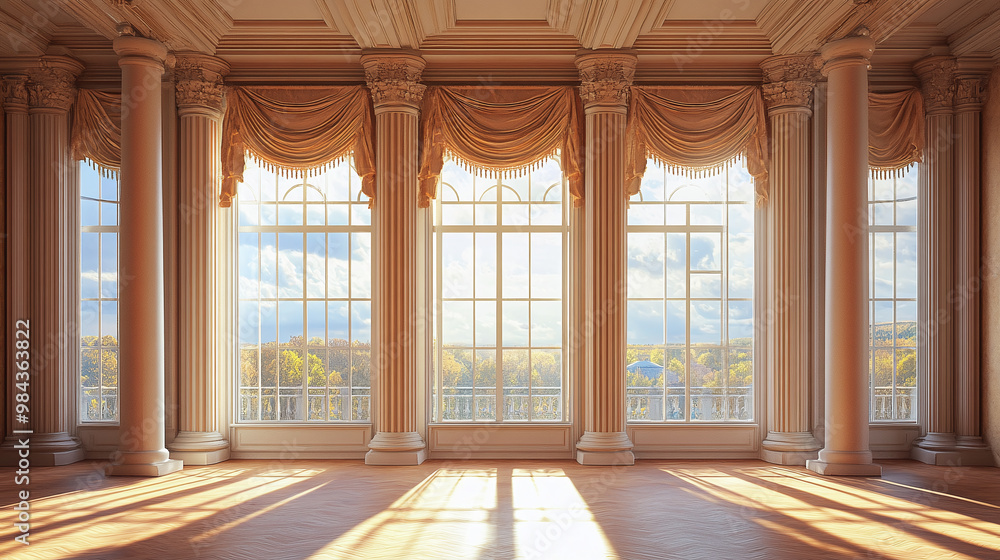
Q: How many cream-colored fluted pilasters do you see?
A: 8